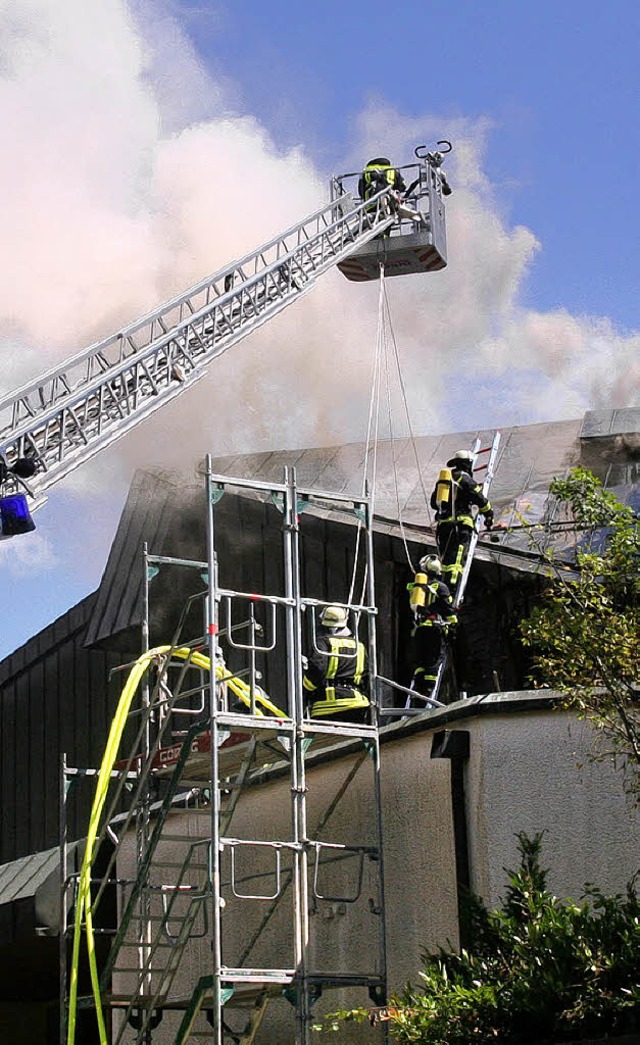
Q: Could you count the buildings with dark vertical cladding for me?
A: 1